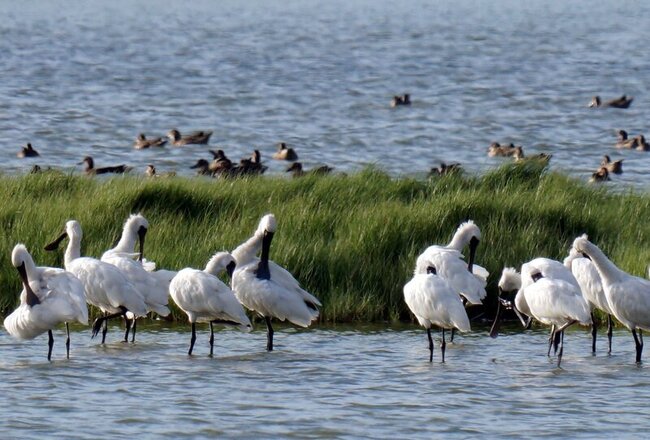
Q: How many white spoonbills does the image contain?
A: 11